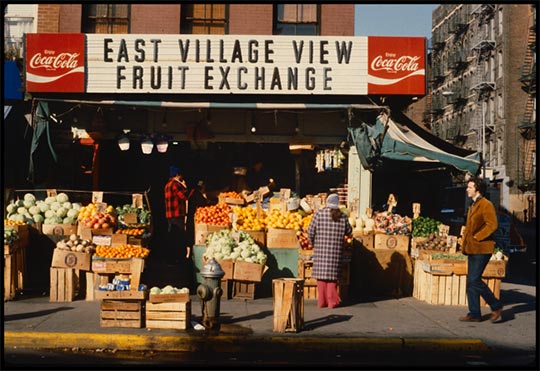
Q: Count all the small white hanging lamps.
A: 3